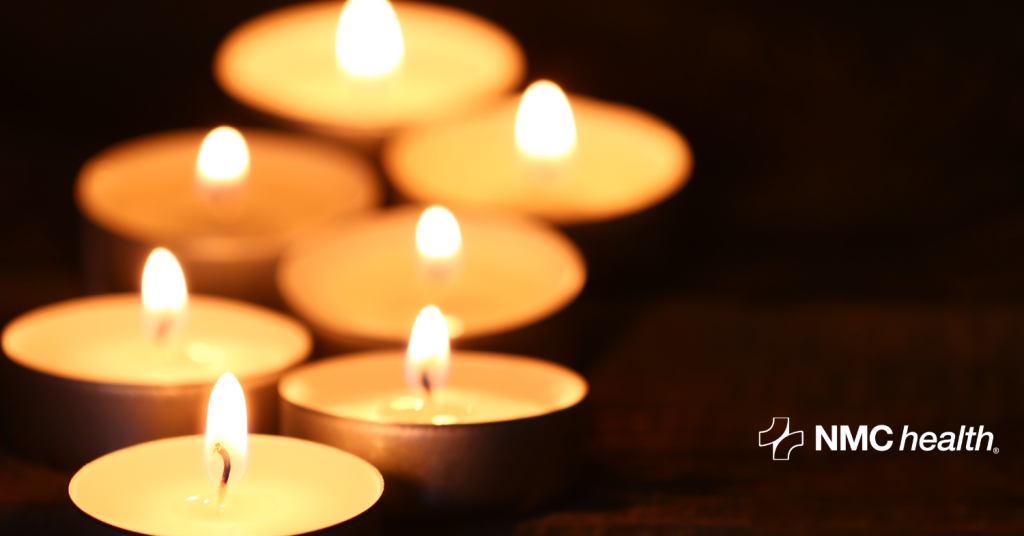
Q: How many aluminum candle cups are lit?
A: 7